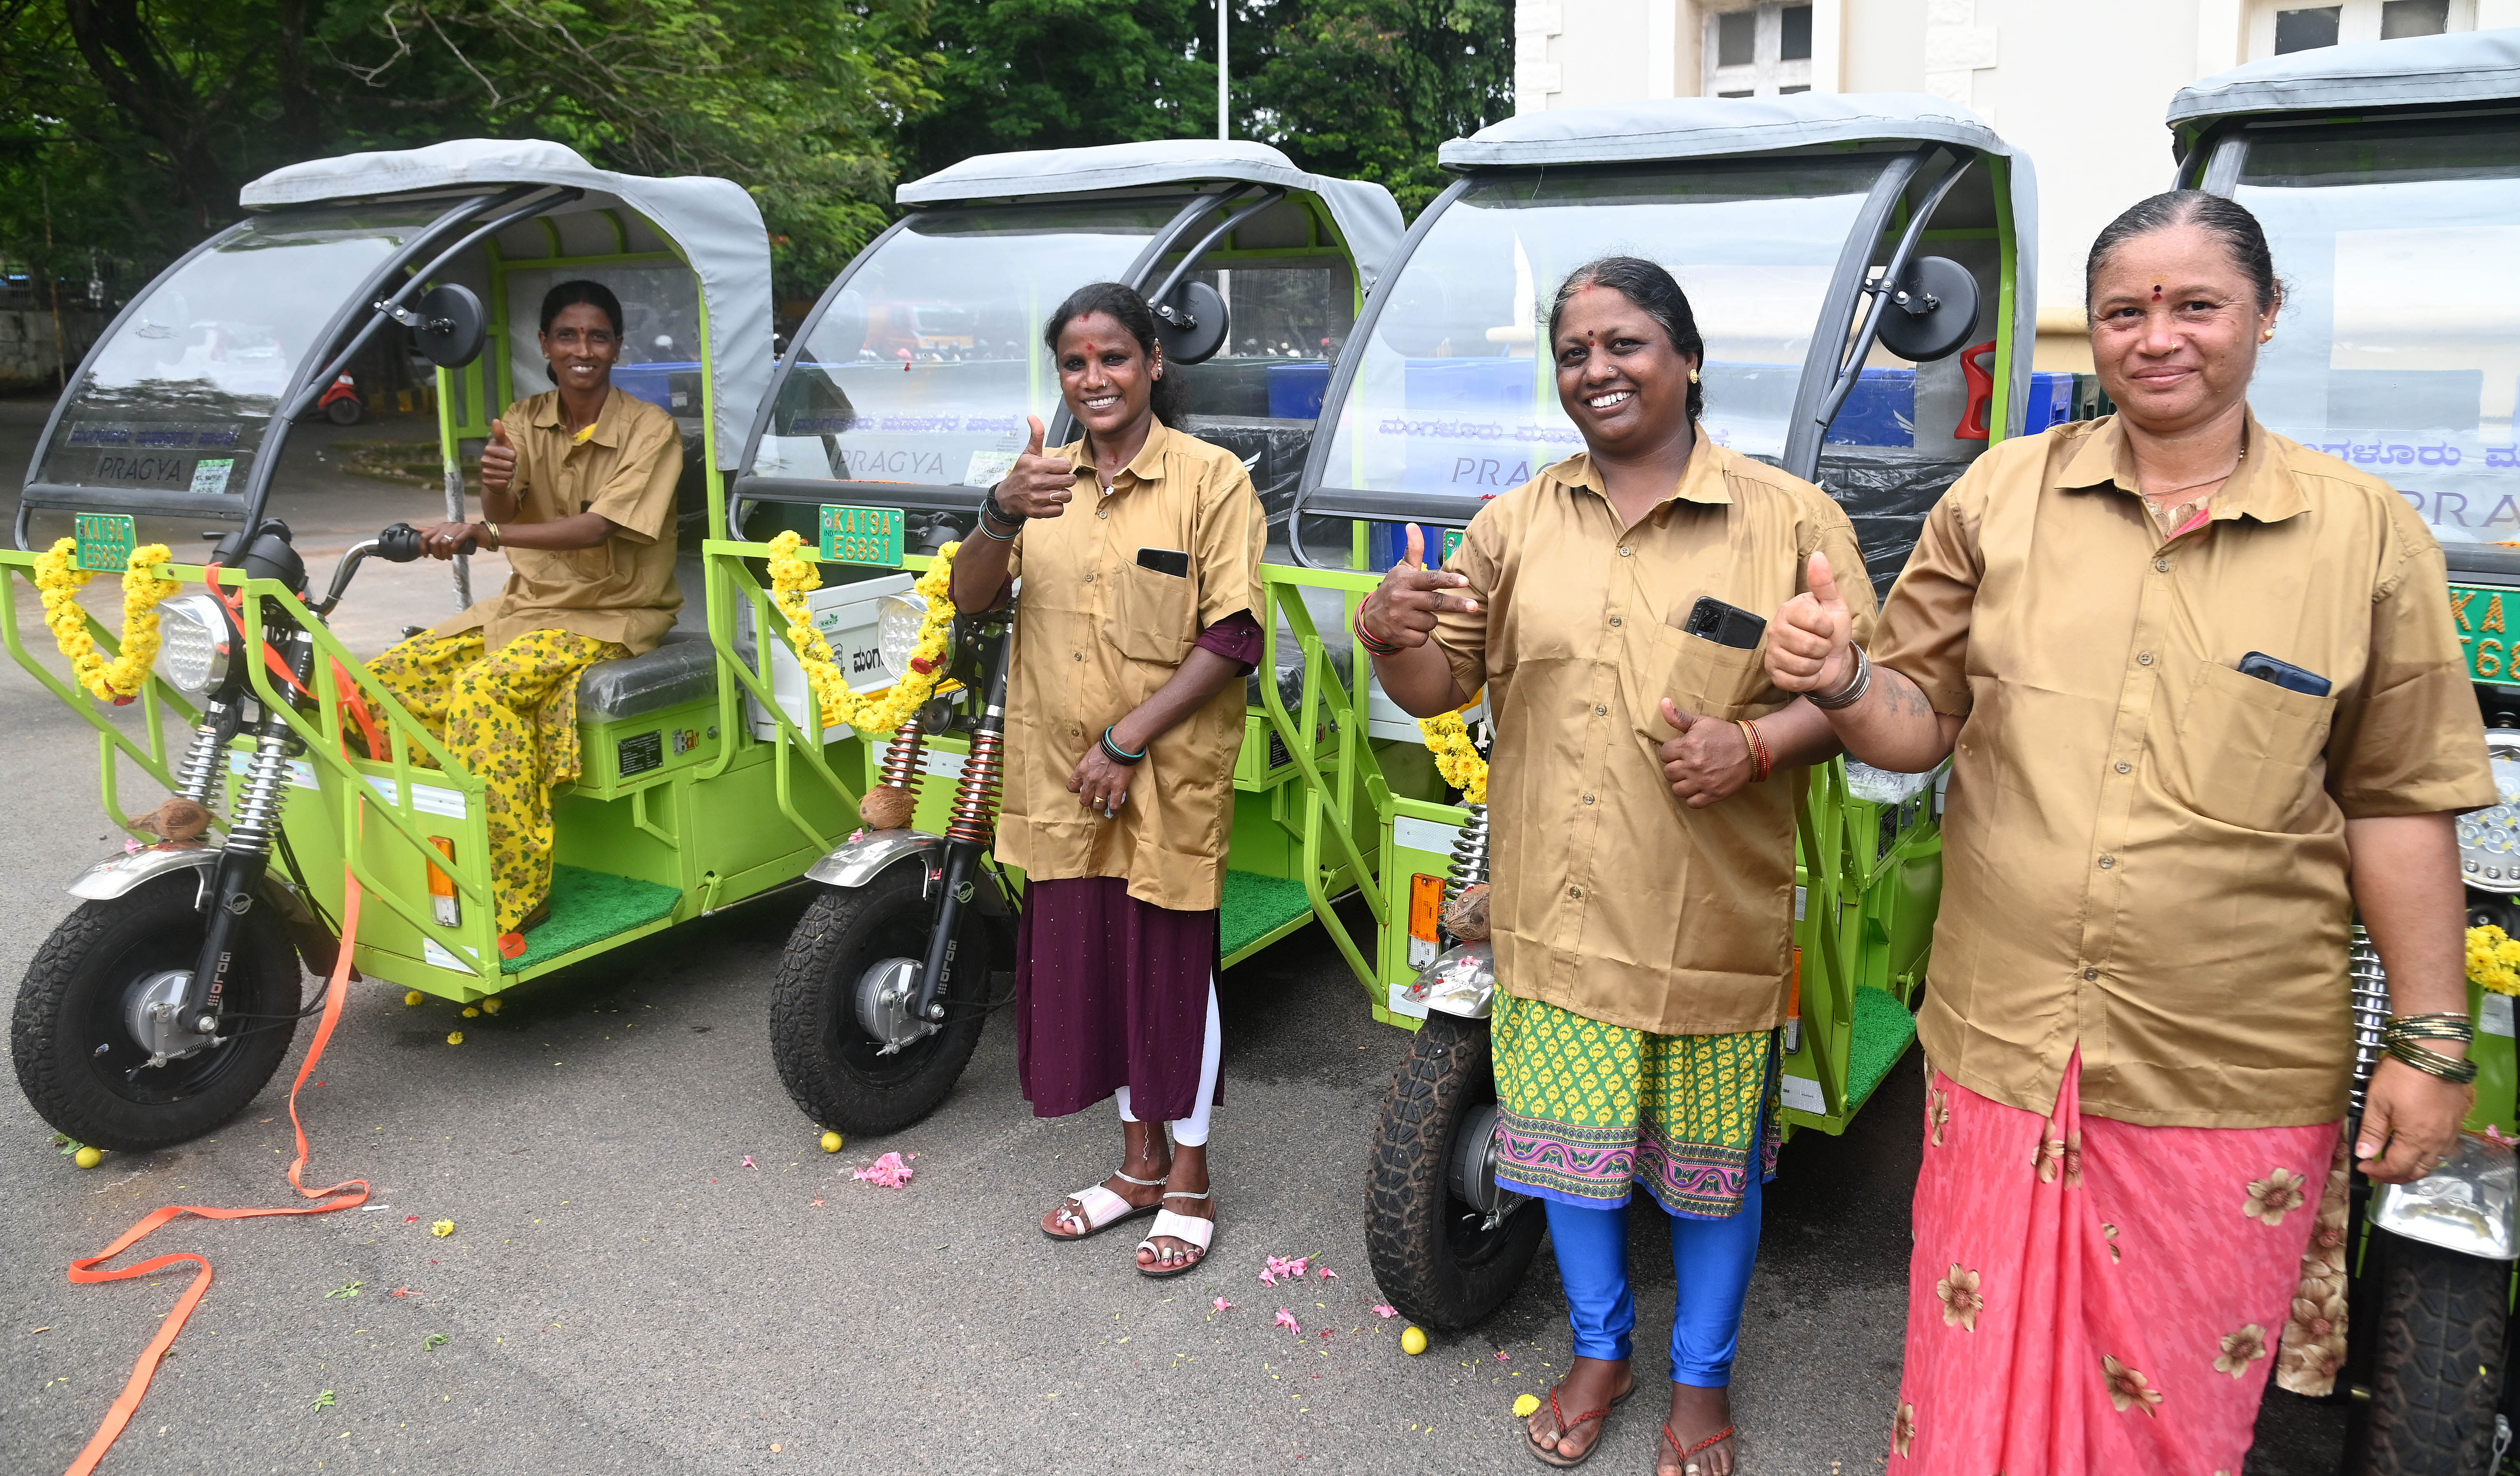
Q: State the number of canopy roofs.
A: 4